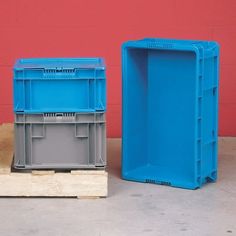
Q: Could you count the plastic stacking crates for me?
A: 3